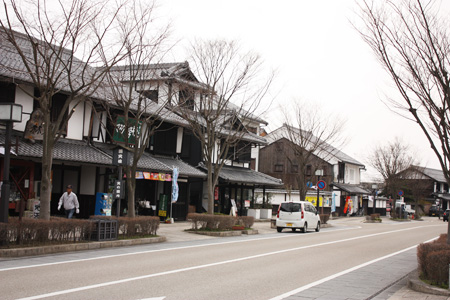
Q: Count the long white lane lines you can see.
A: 3